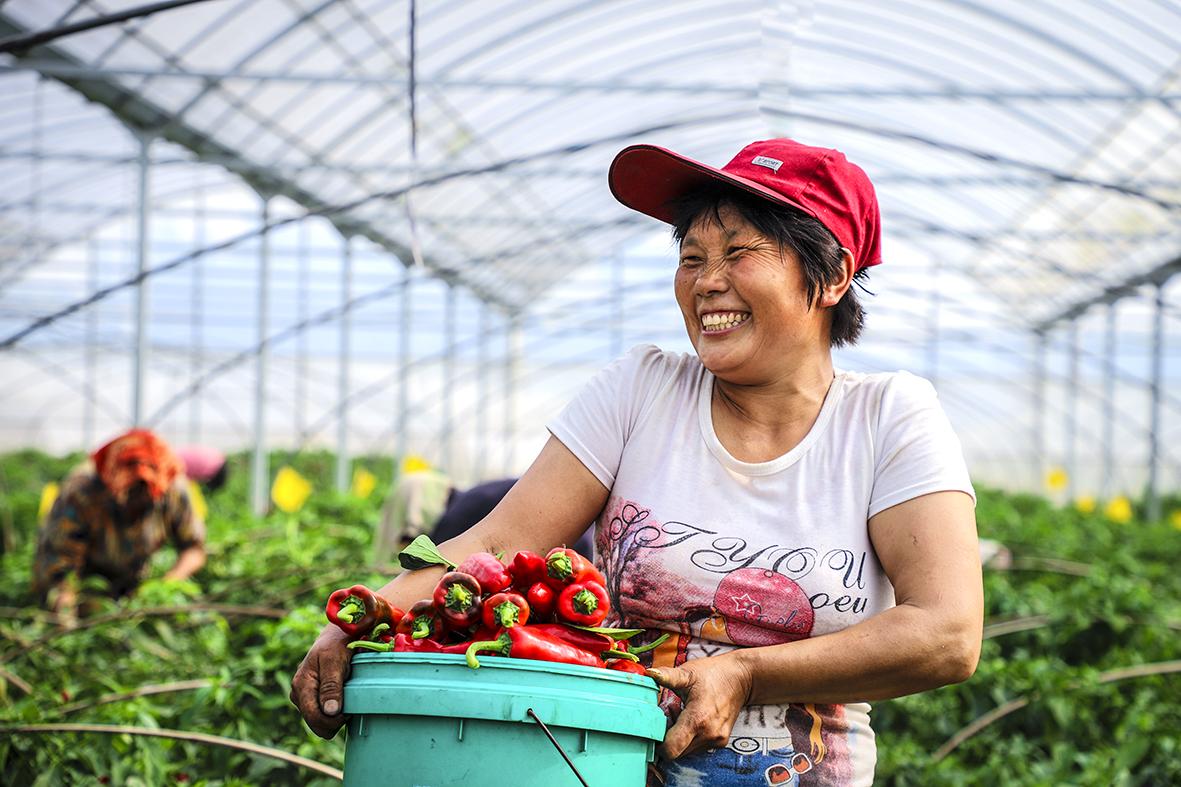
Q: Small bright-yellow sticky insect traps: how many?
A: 9